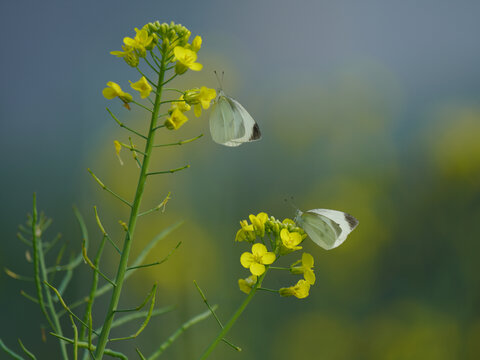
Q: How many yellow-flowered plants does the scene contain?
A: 2